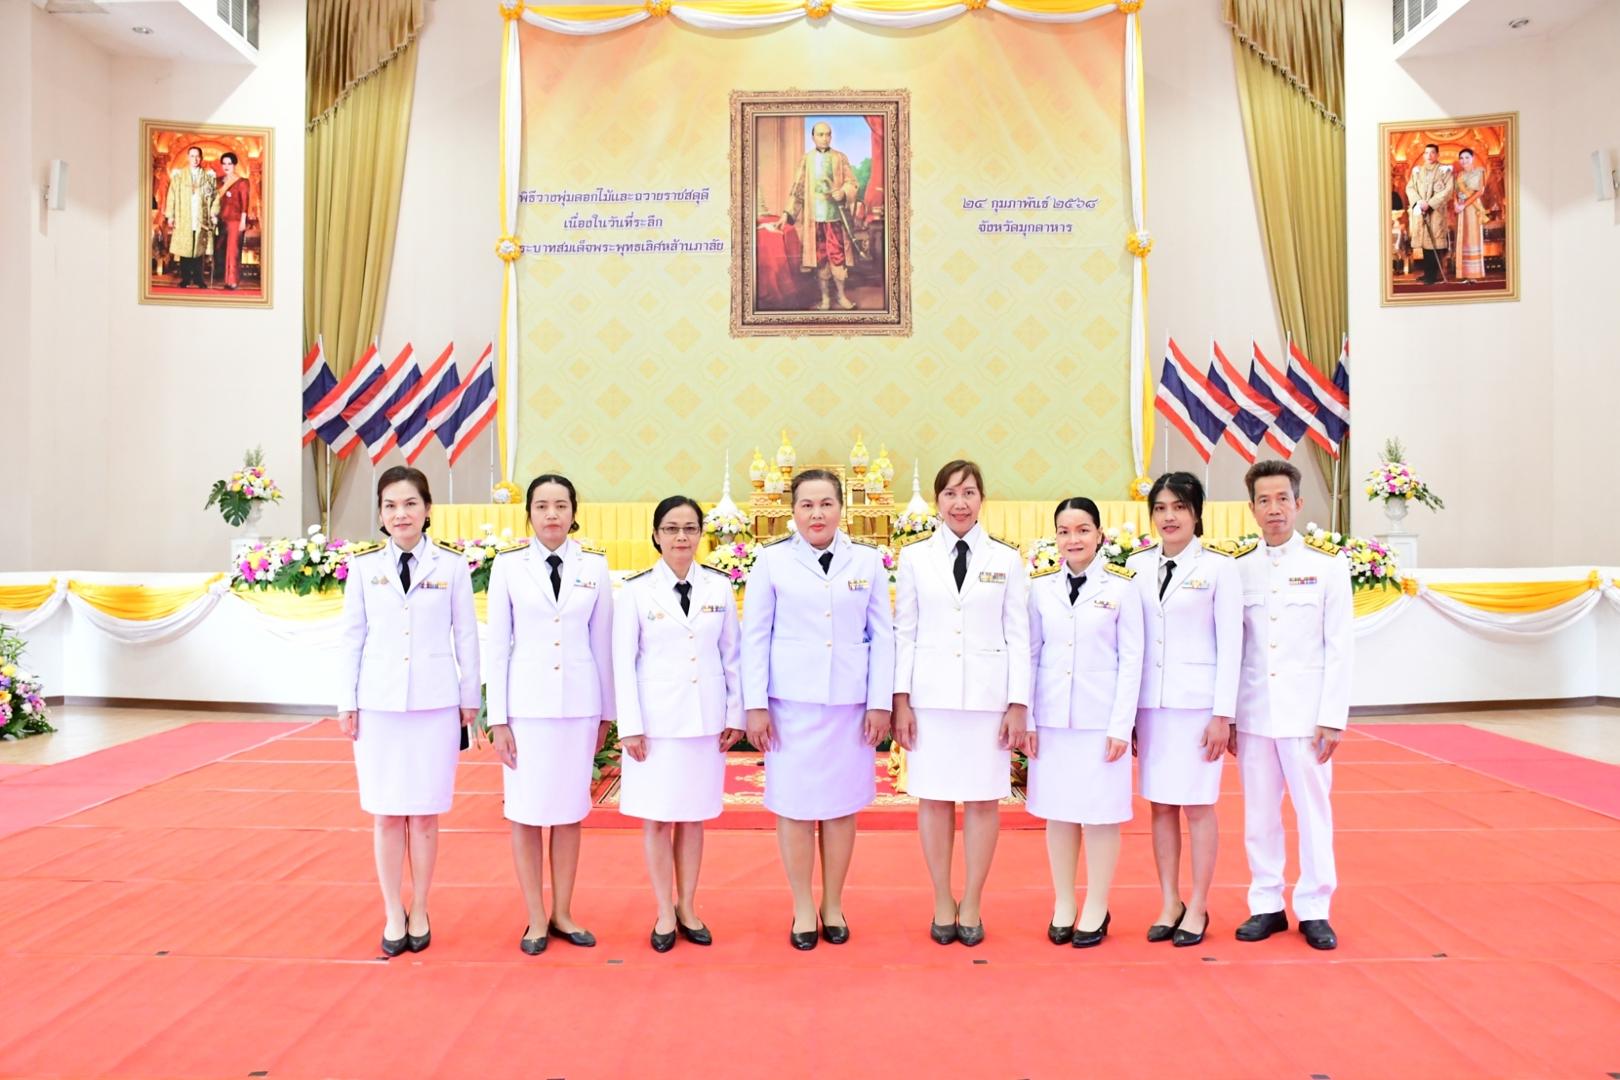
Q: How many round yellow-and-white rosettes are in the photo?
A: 9